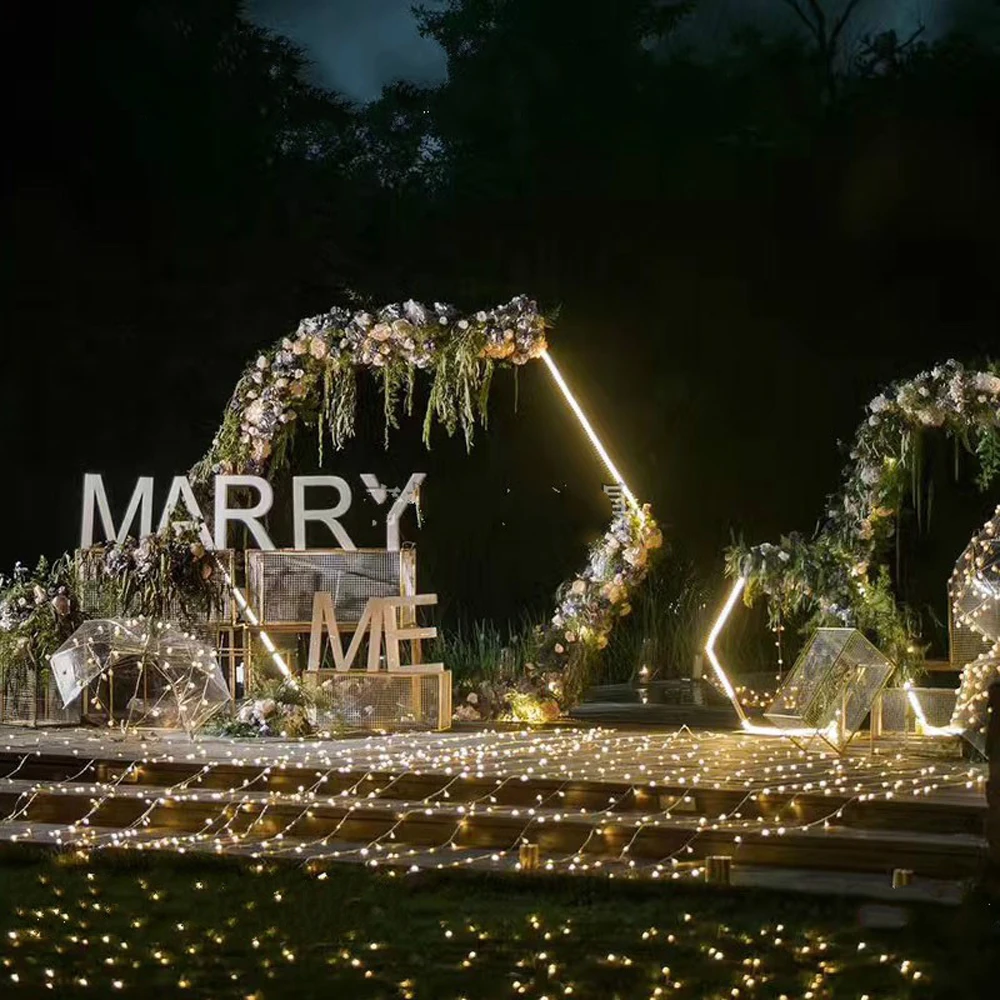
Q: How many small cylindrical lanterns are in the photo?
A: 3